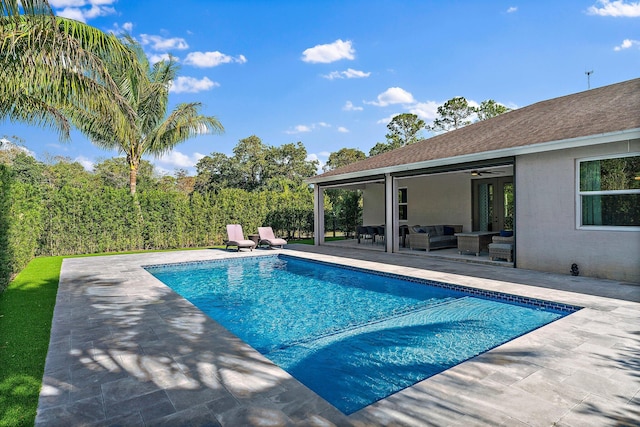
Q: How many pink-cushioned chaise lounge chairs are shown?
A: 2